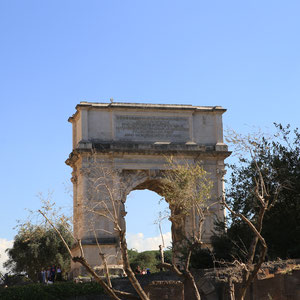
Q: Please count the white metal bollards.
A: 0